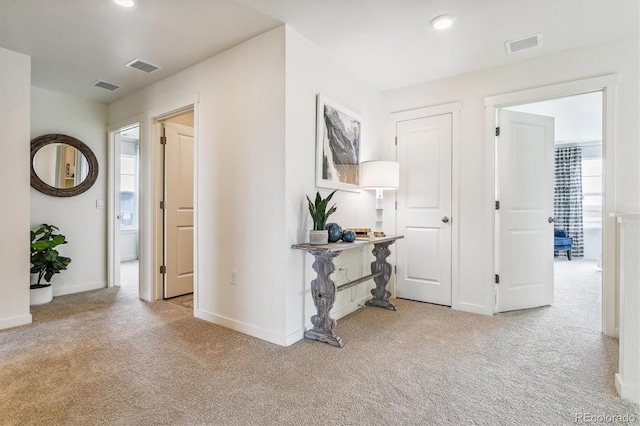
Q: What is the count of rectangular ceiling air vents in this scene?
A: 3